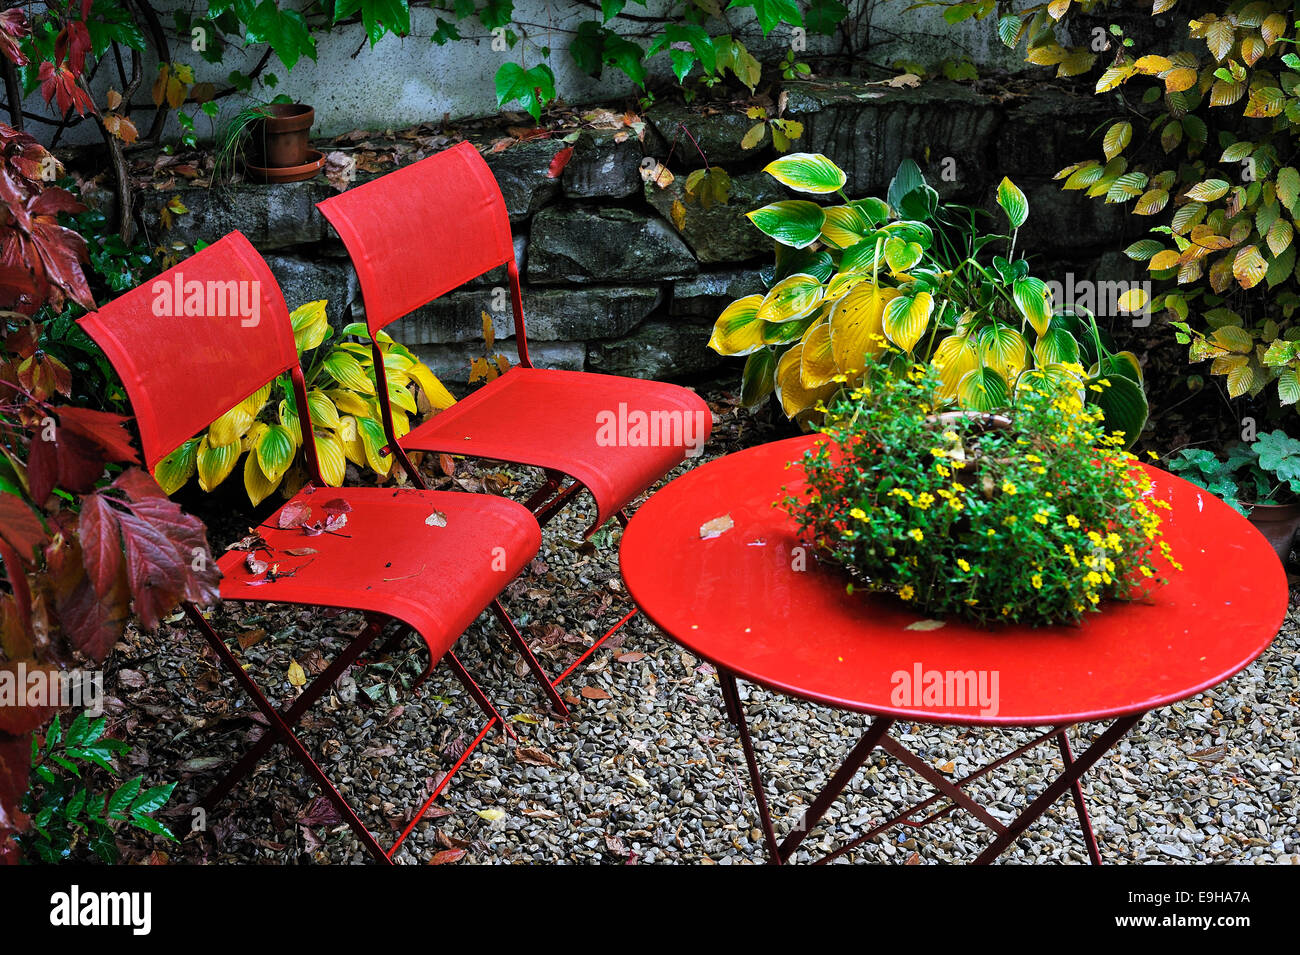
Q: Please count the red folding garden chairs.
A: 2